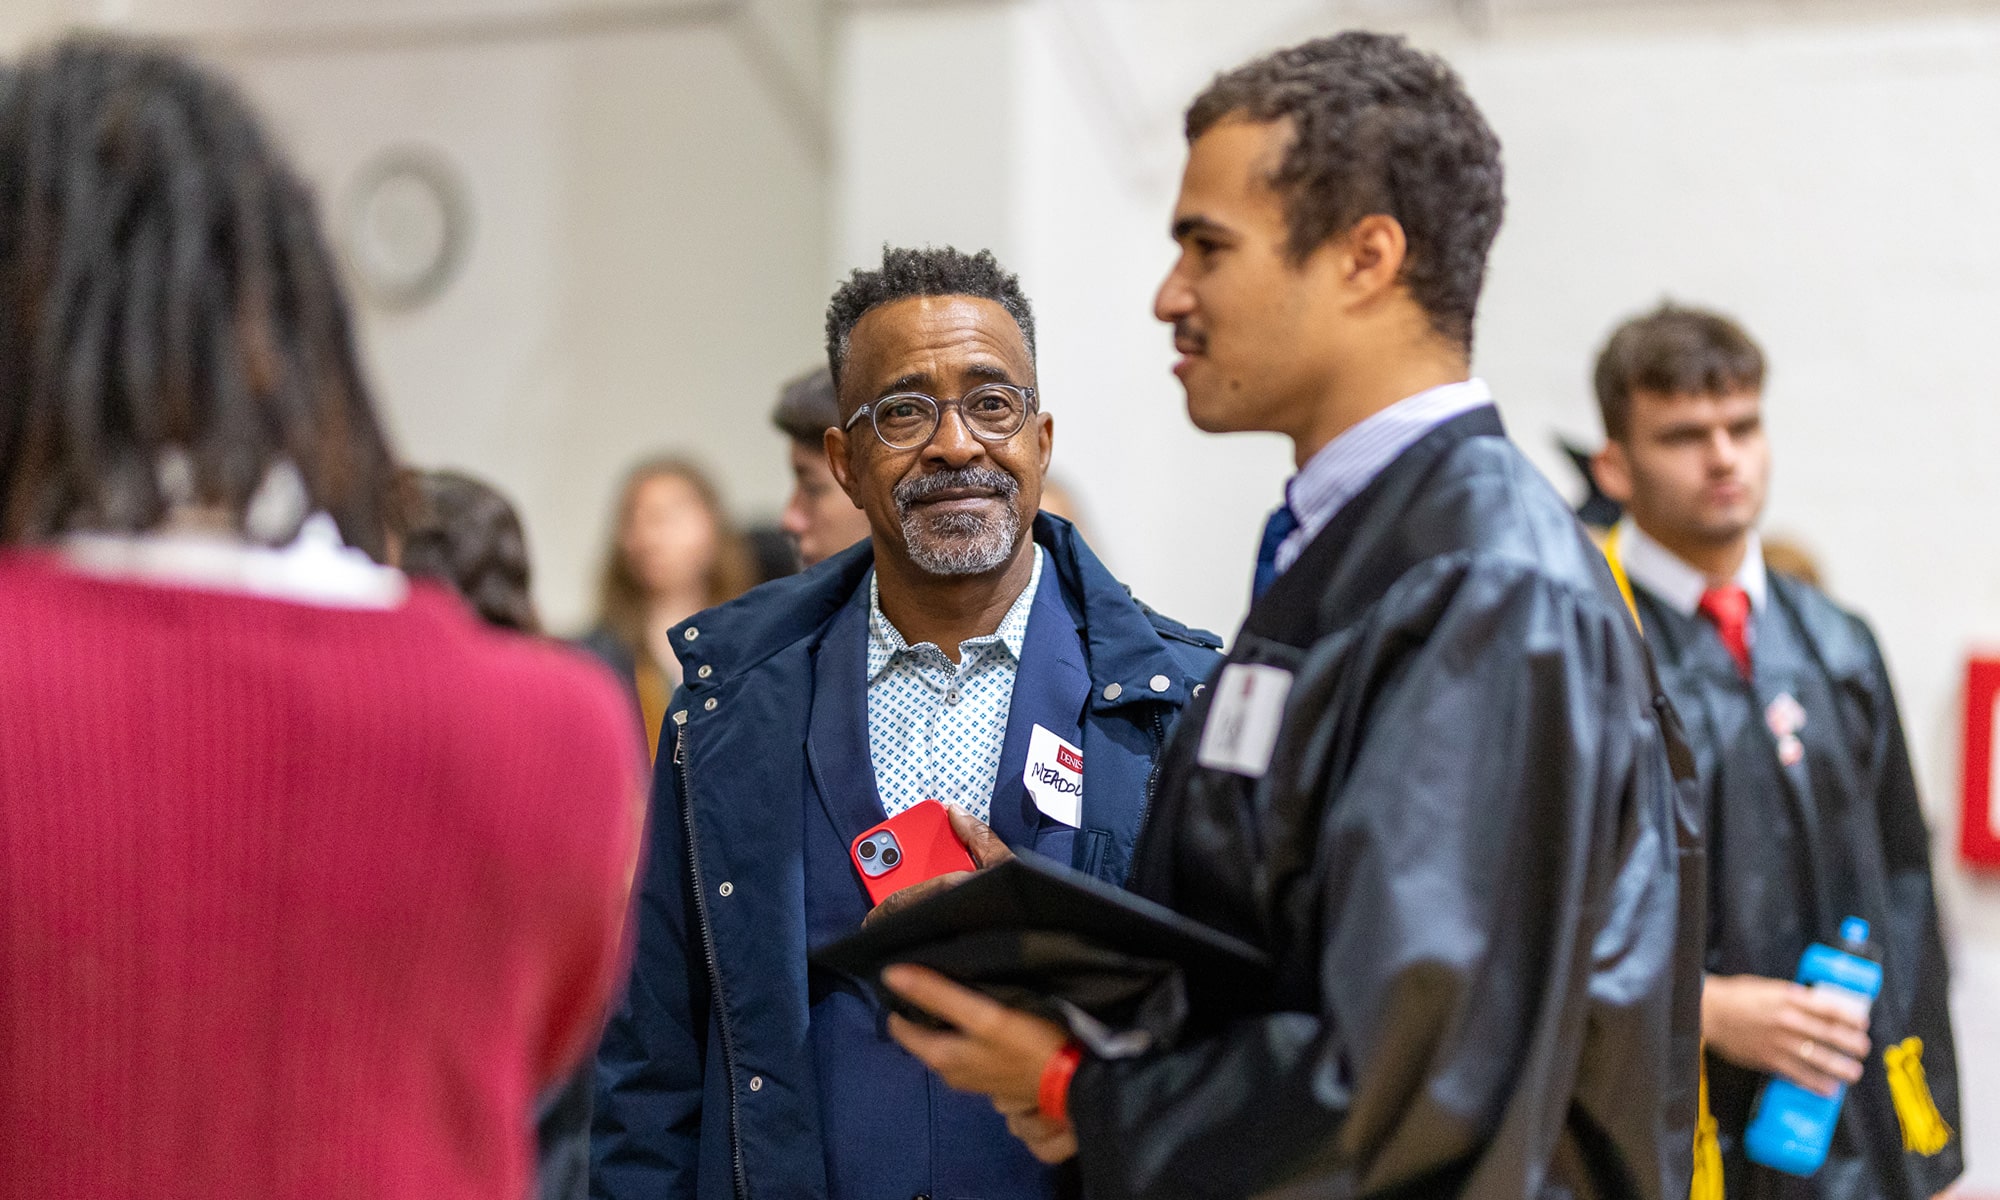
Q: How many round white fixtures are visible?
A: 1